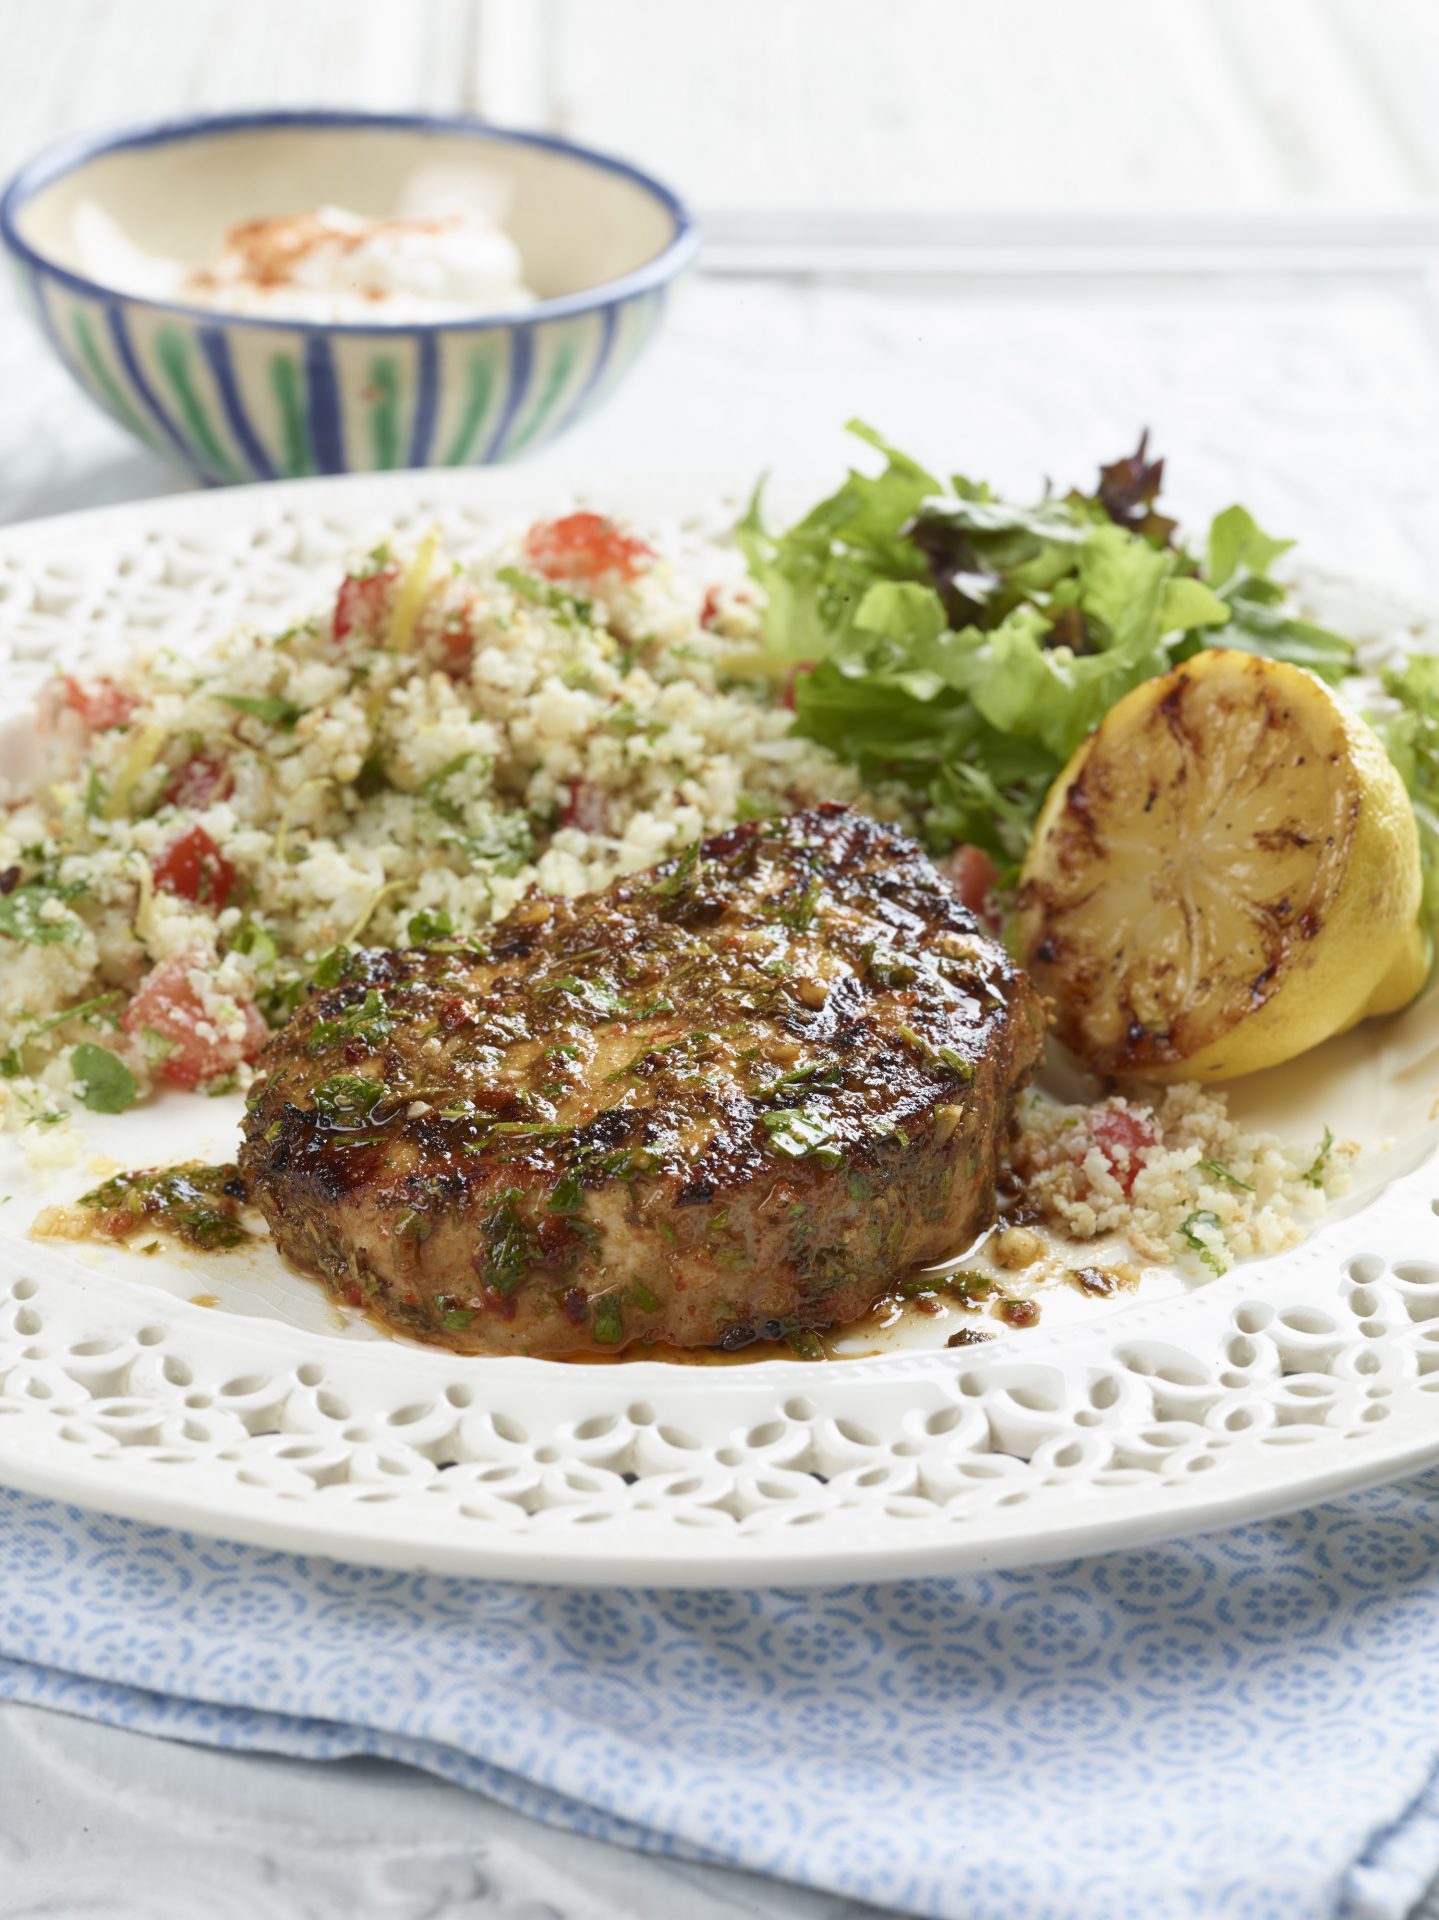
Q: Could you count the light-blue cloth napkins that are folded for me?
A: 1